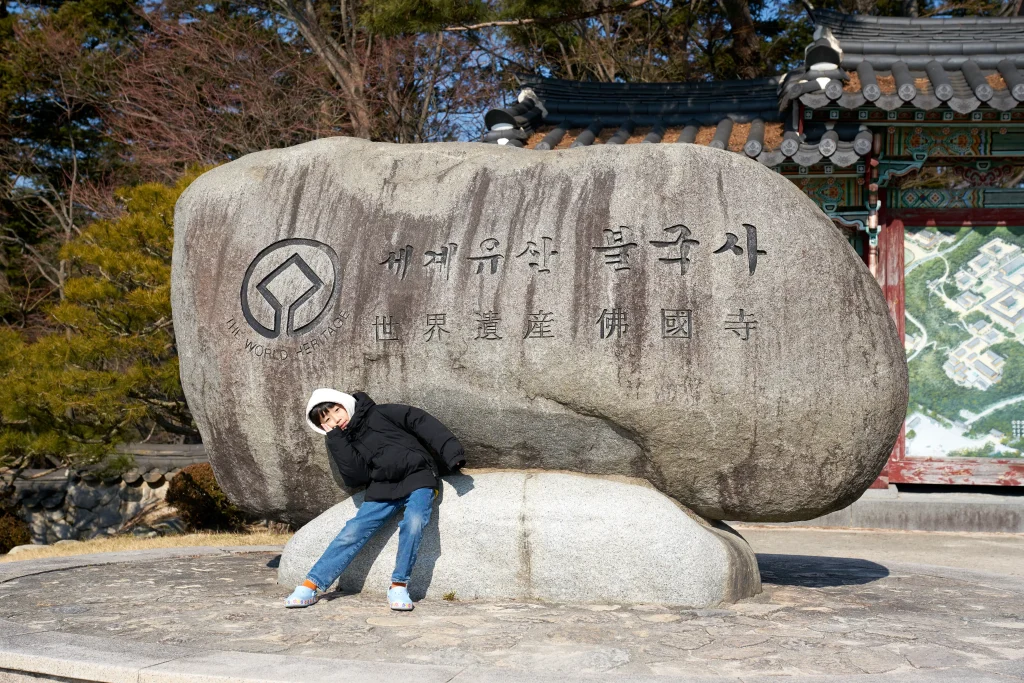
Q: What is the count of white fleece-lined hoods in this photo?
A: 1